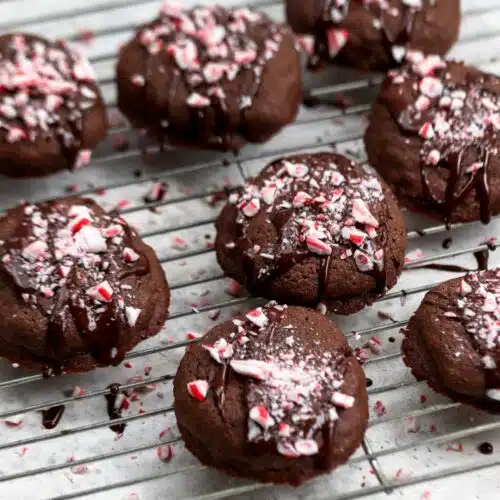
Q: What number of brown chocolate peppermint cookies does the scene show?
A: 8